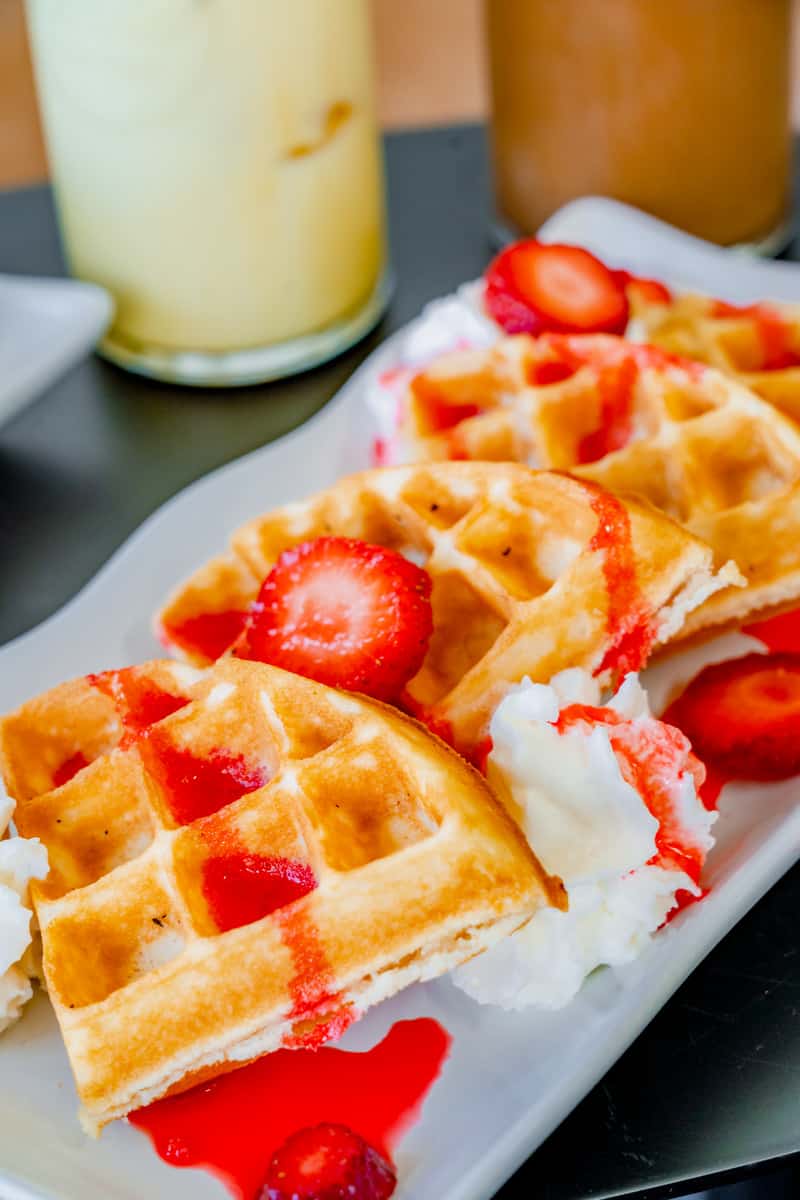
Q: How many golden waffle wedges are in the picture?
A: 4